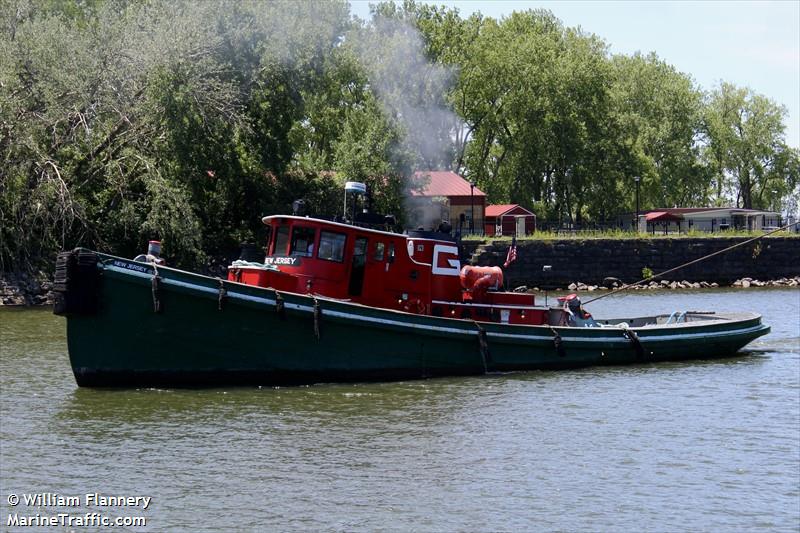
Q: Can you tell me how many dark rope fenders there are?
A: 7